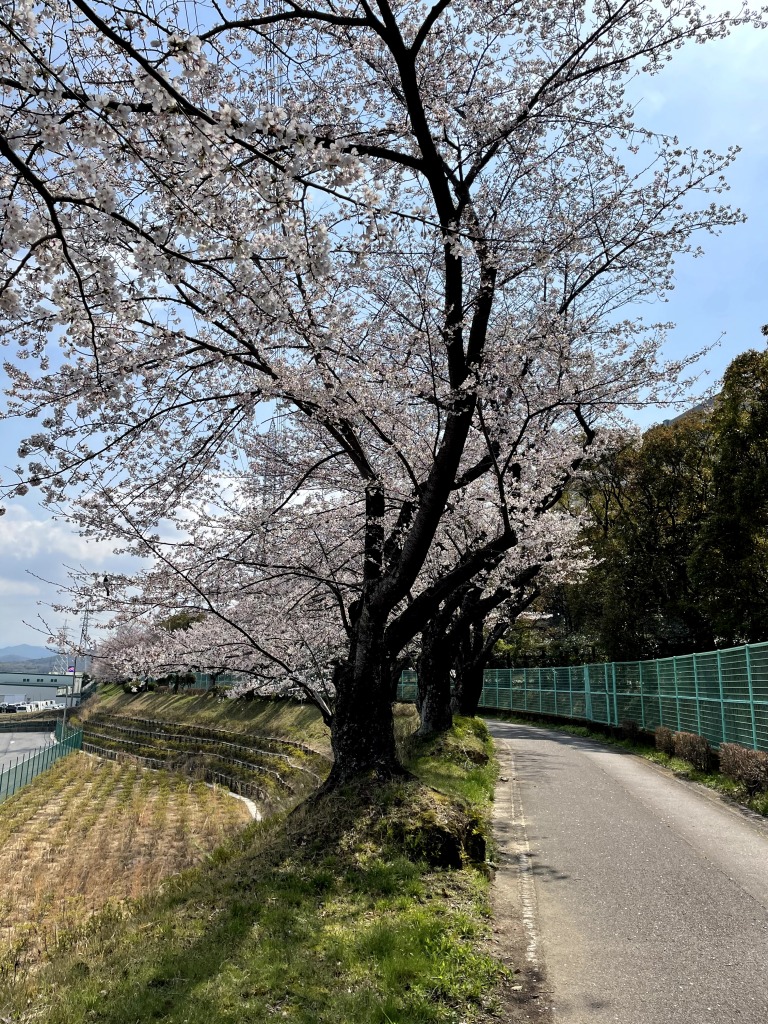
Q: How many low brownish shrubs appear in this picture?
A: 4